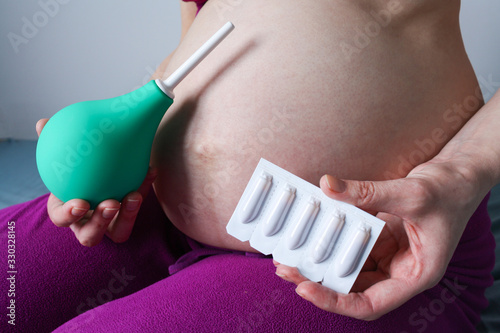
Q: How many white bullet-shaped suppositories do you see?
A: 5